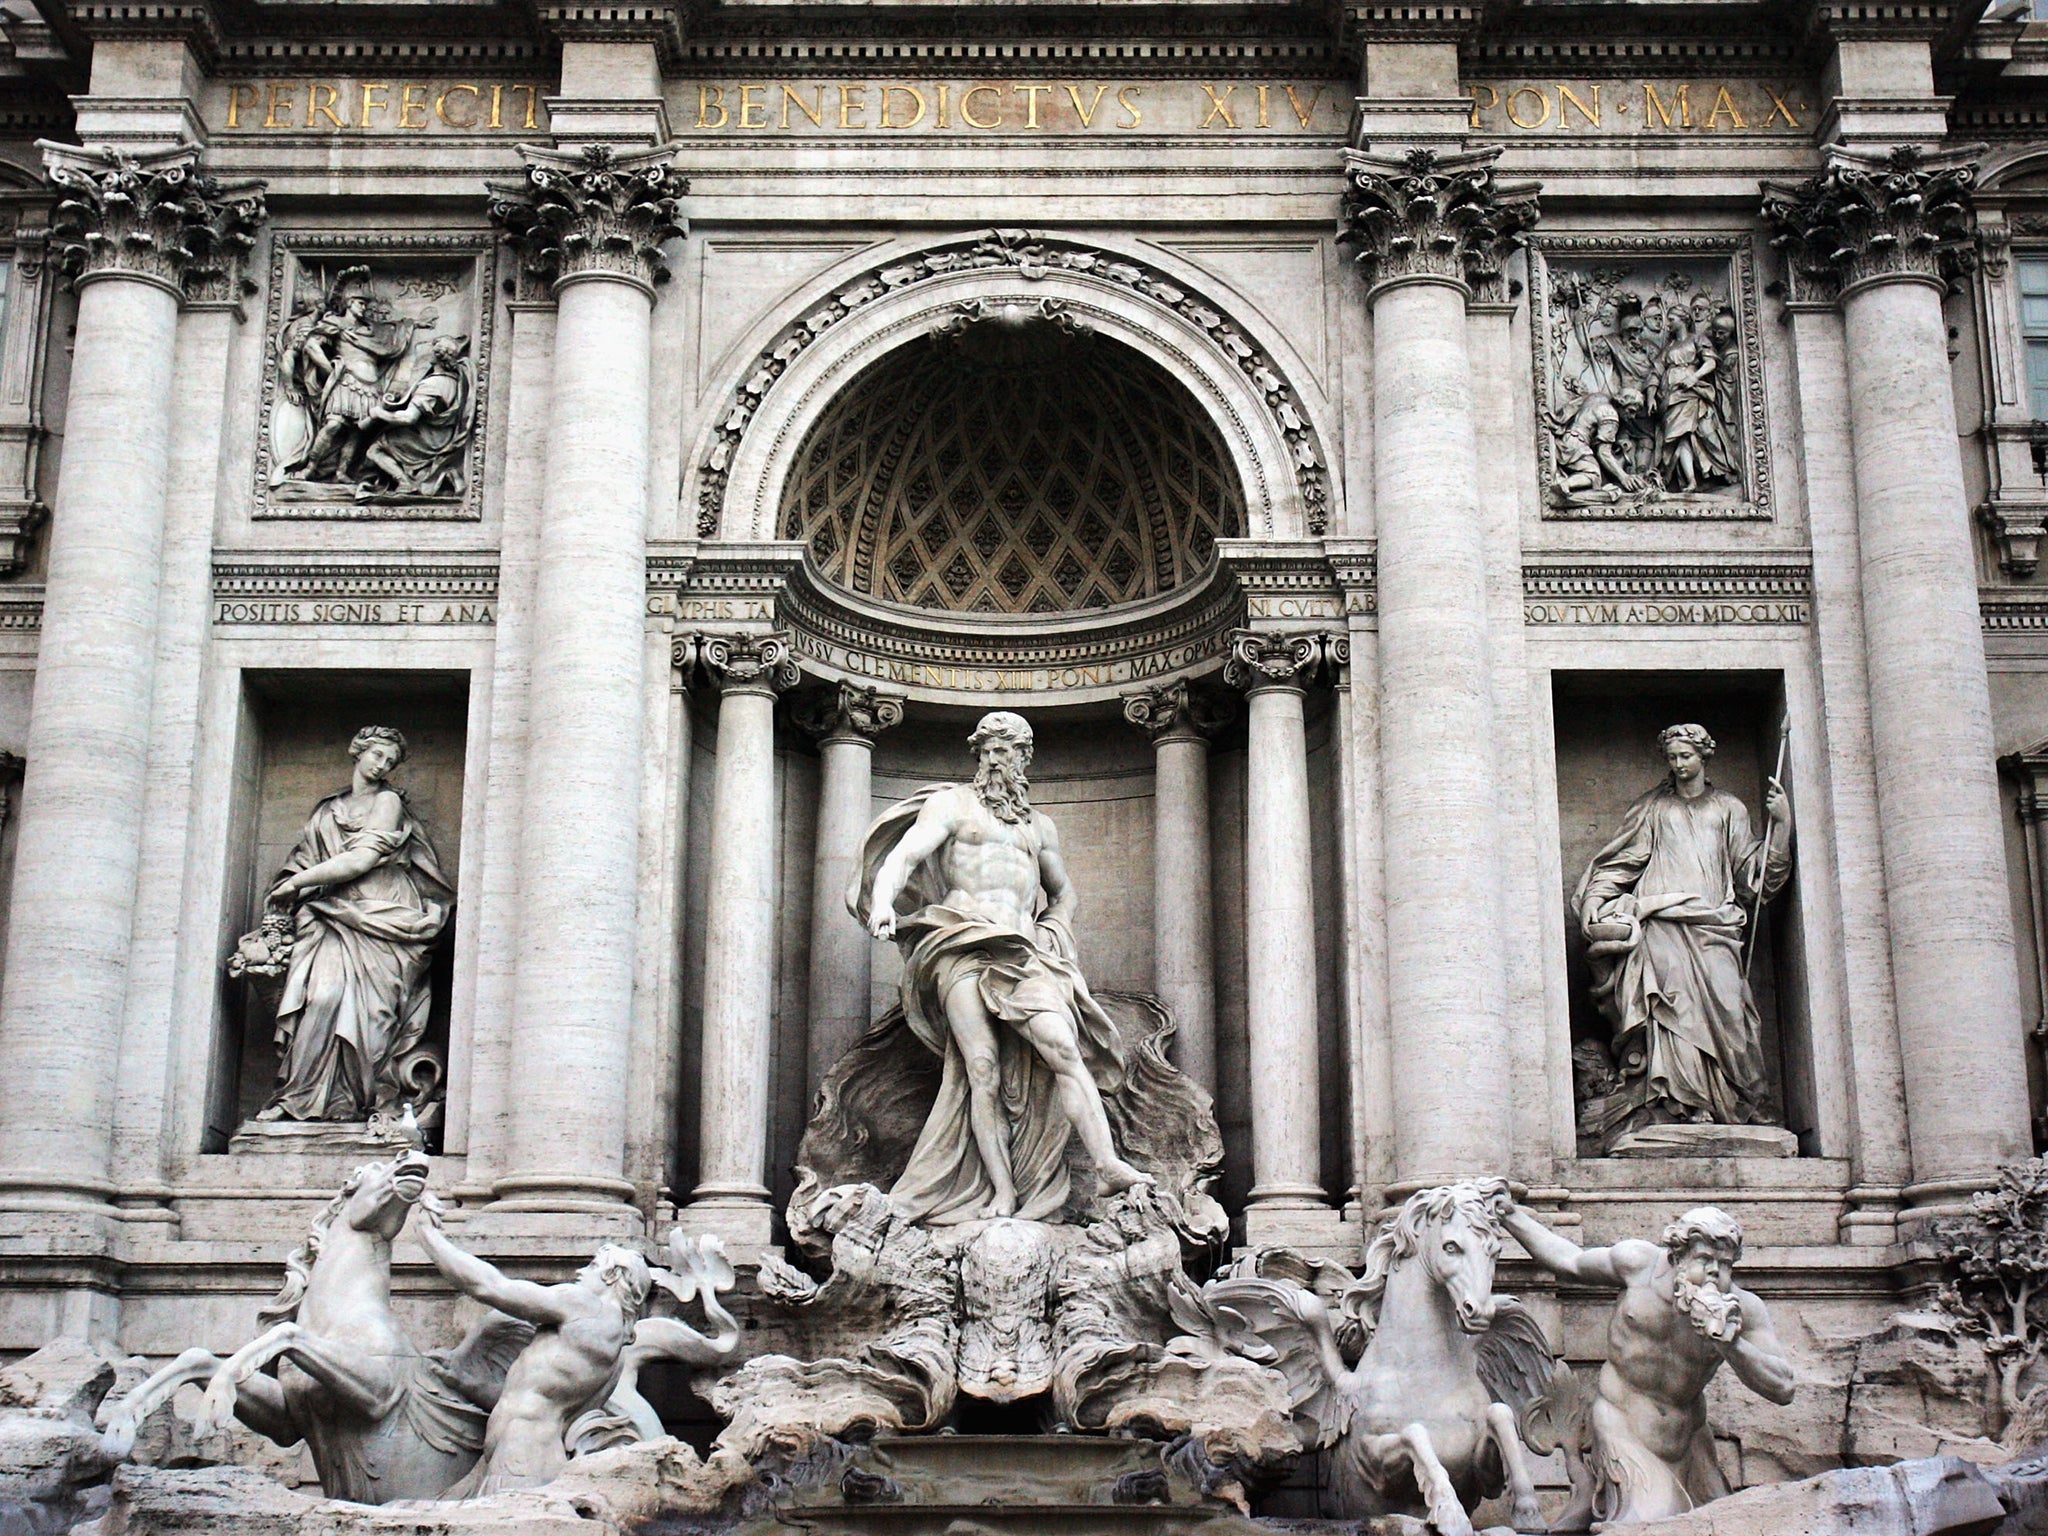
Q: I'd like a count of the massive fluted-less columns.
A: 4